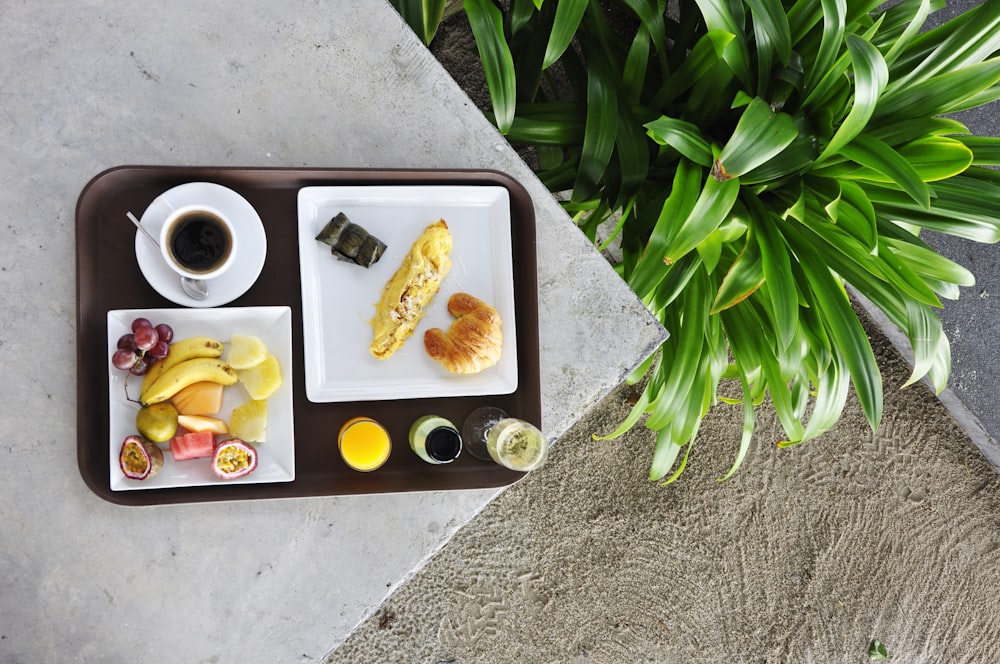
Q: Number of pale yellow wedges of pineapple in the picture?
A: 3